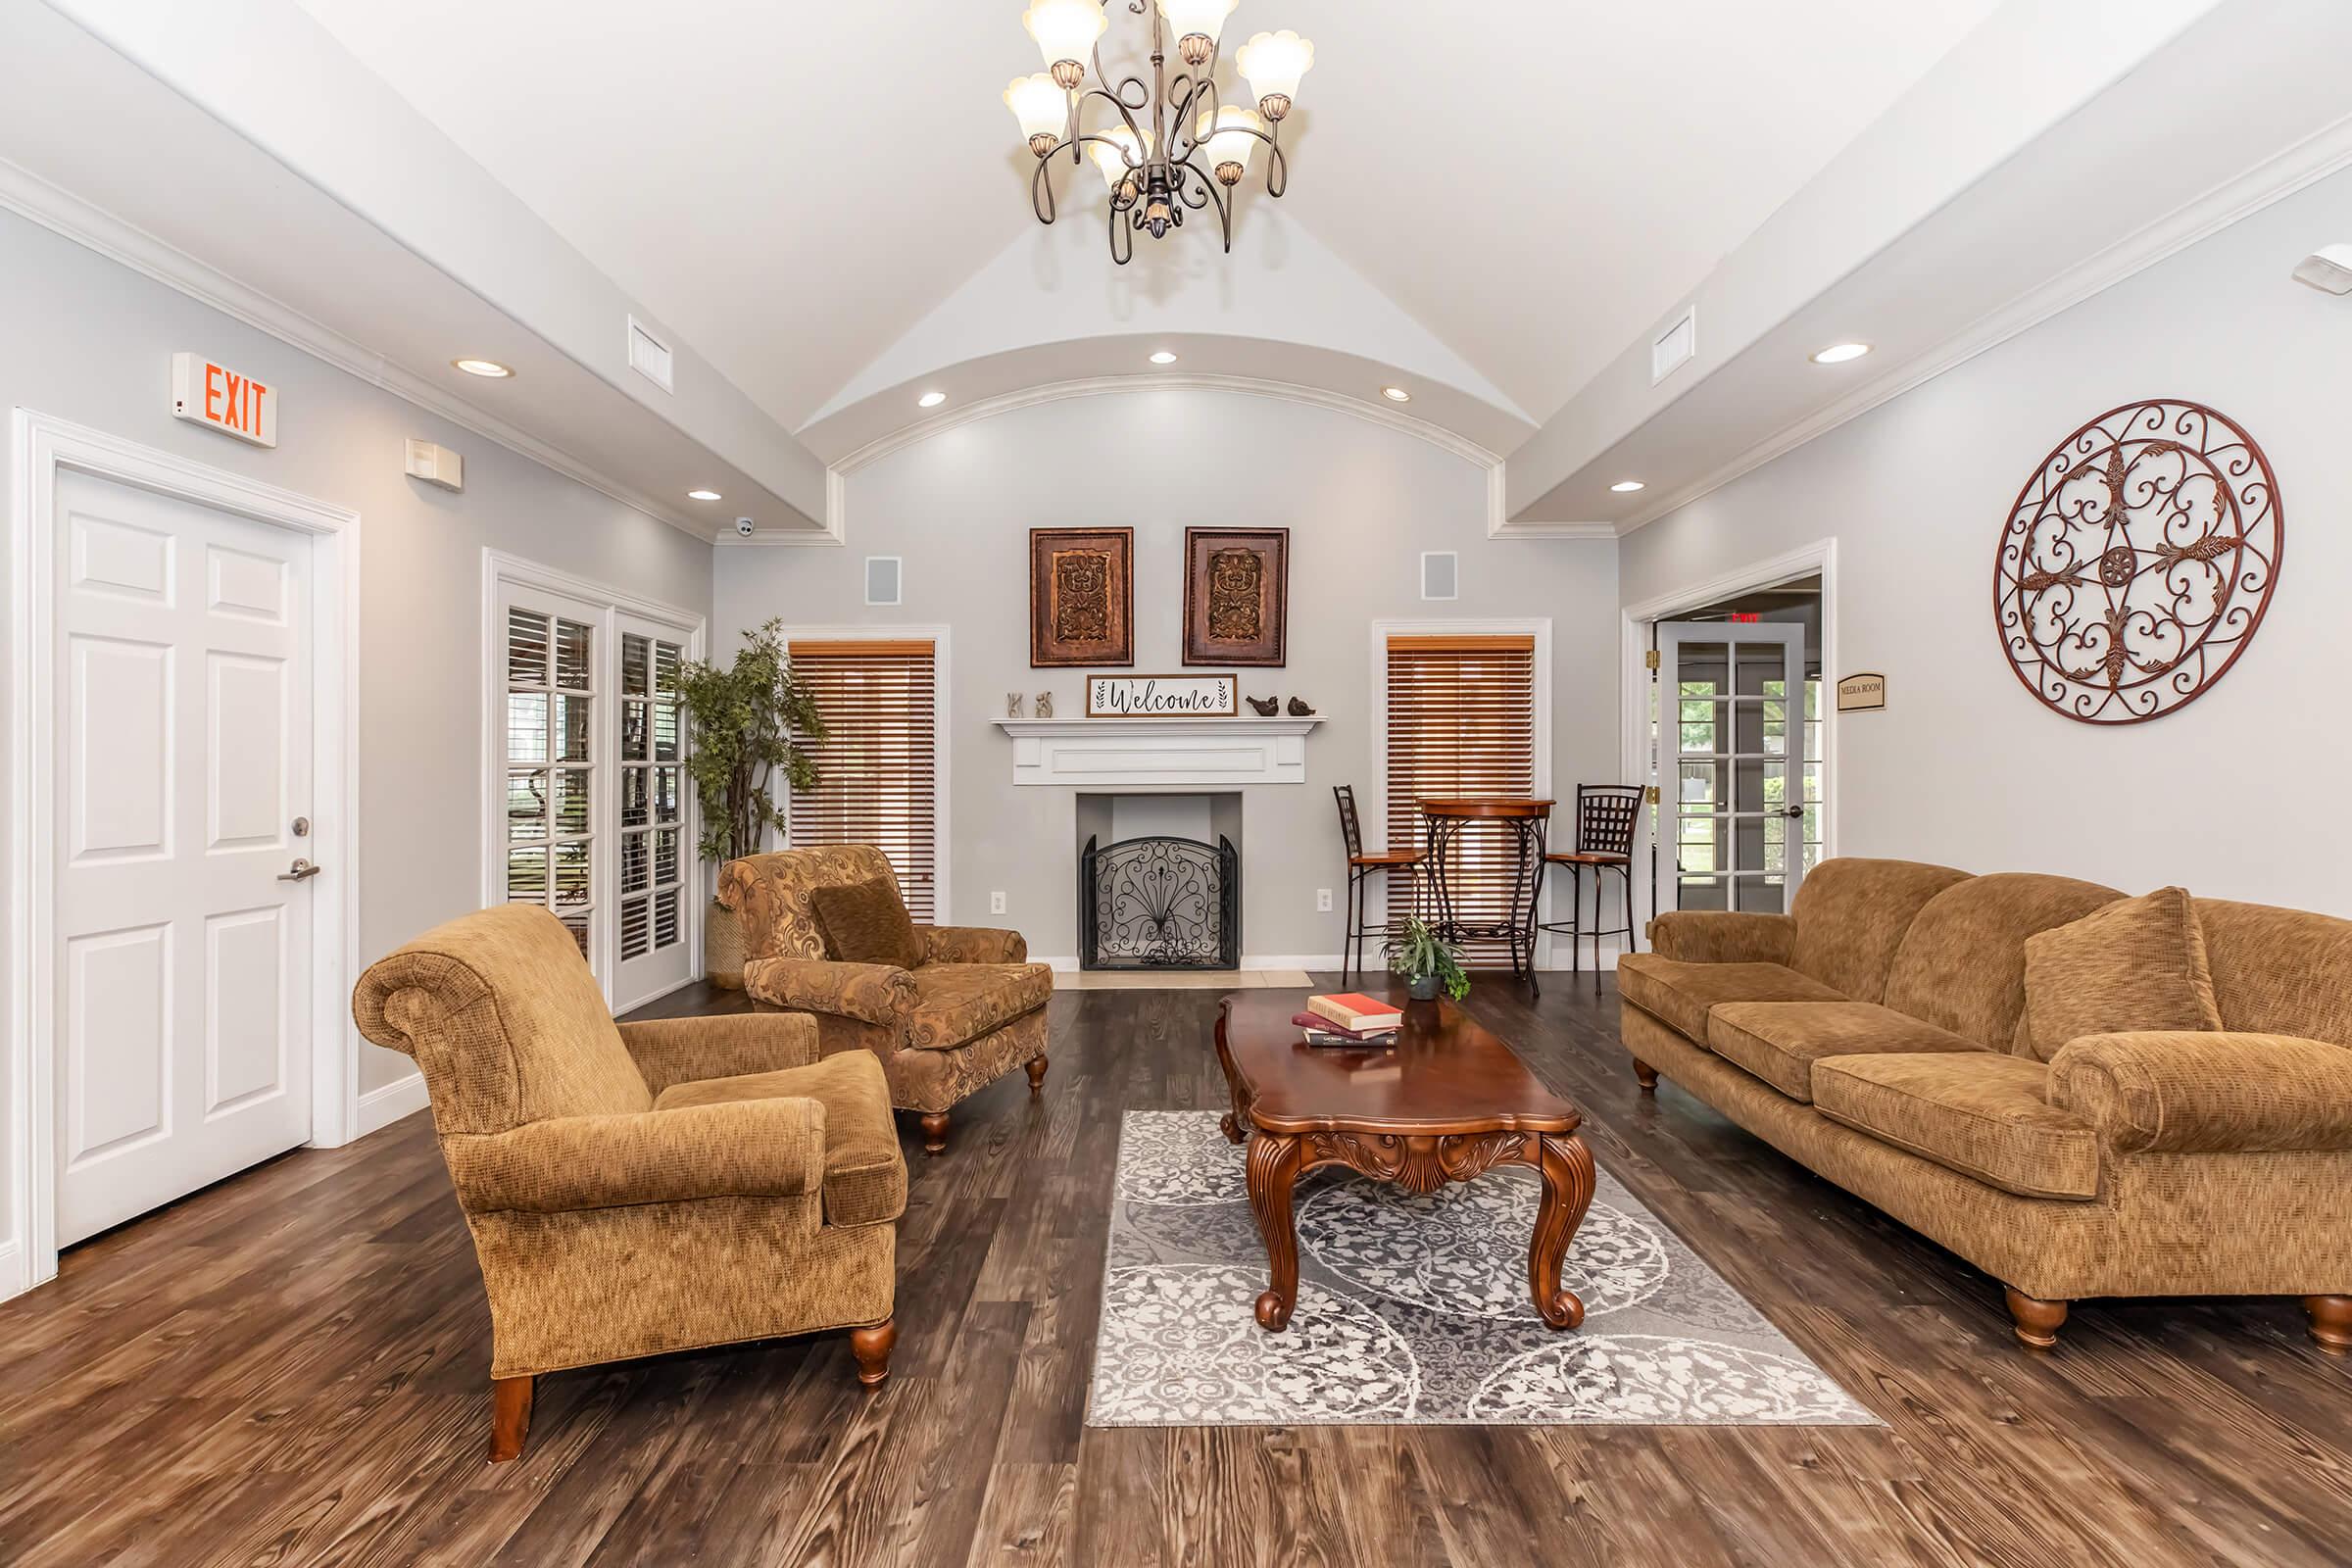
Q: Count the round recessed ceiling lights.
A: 7